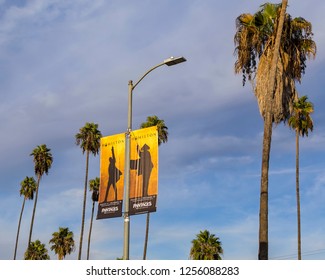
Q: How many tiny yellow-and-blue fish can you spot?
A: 0